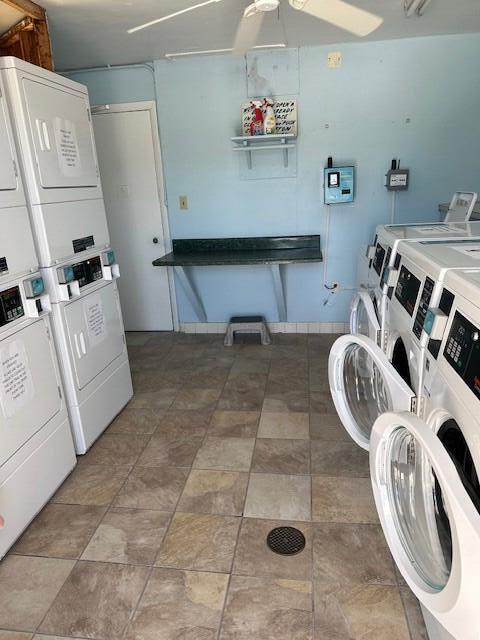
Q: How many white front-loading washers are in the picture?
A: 3